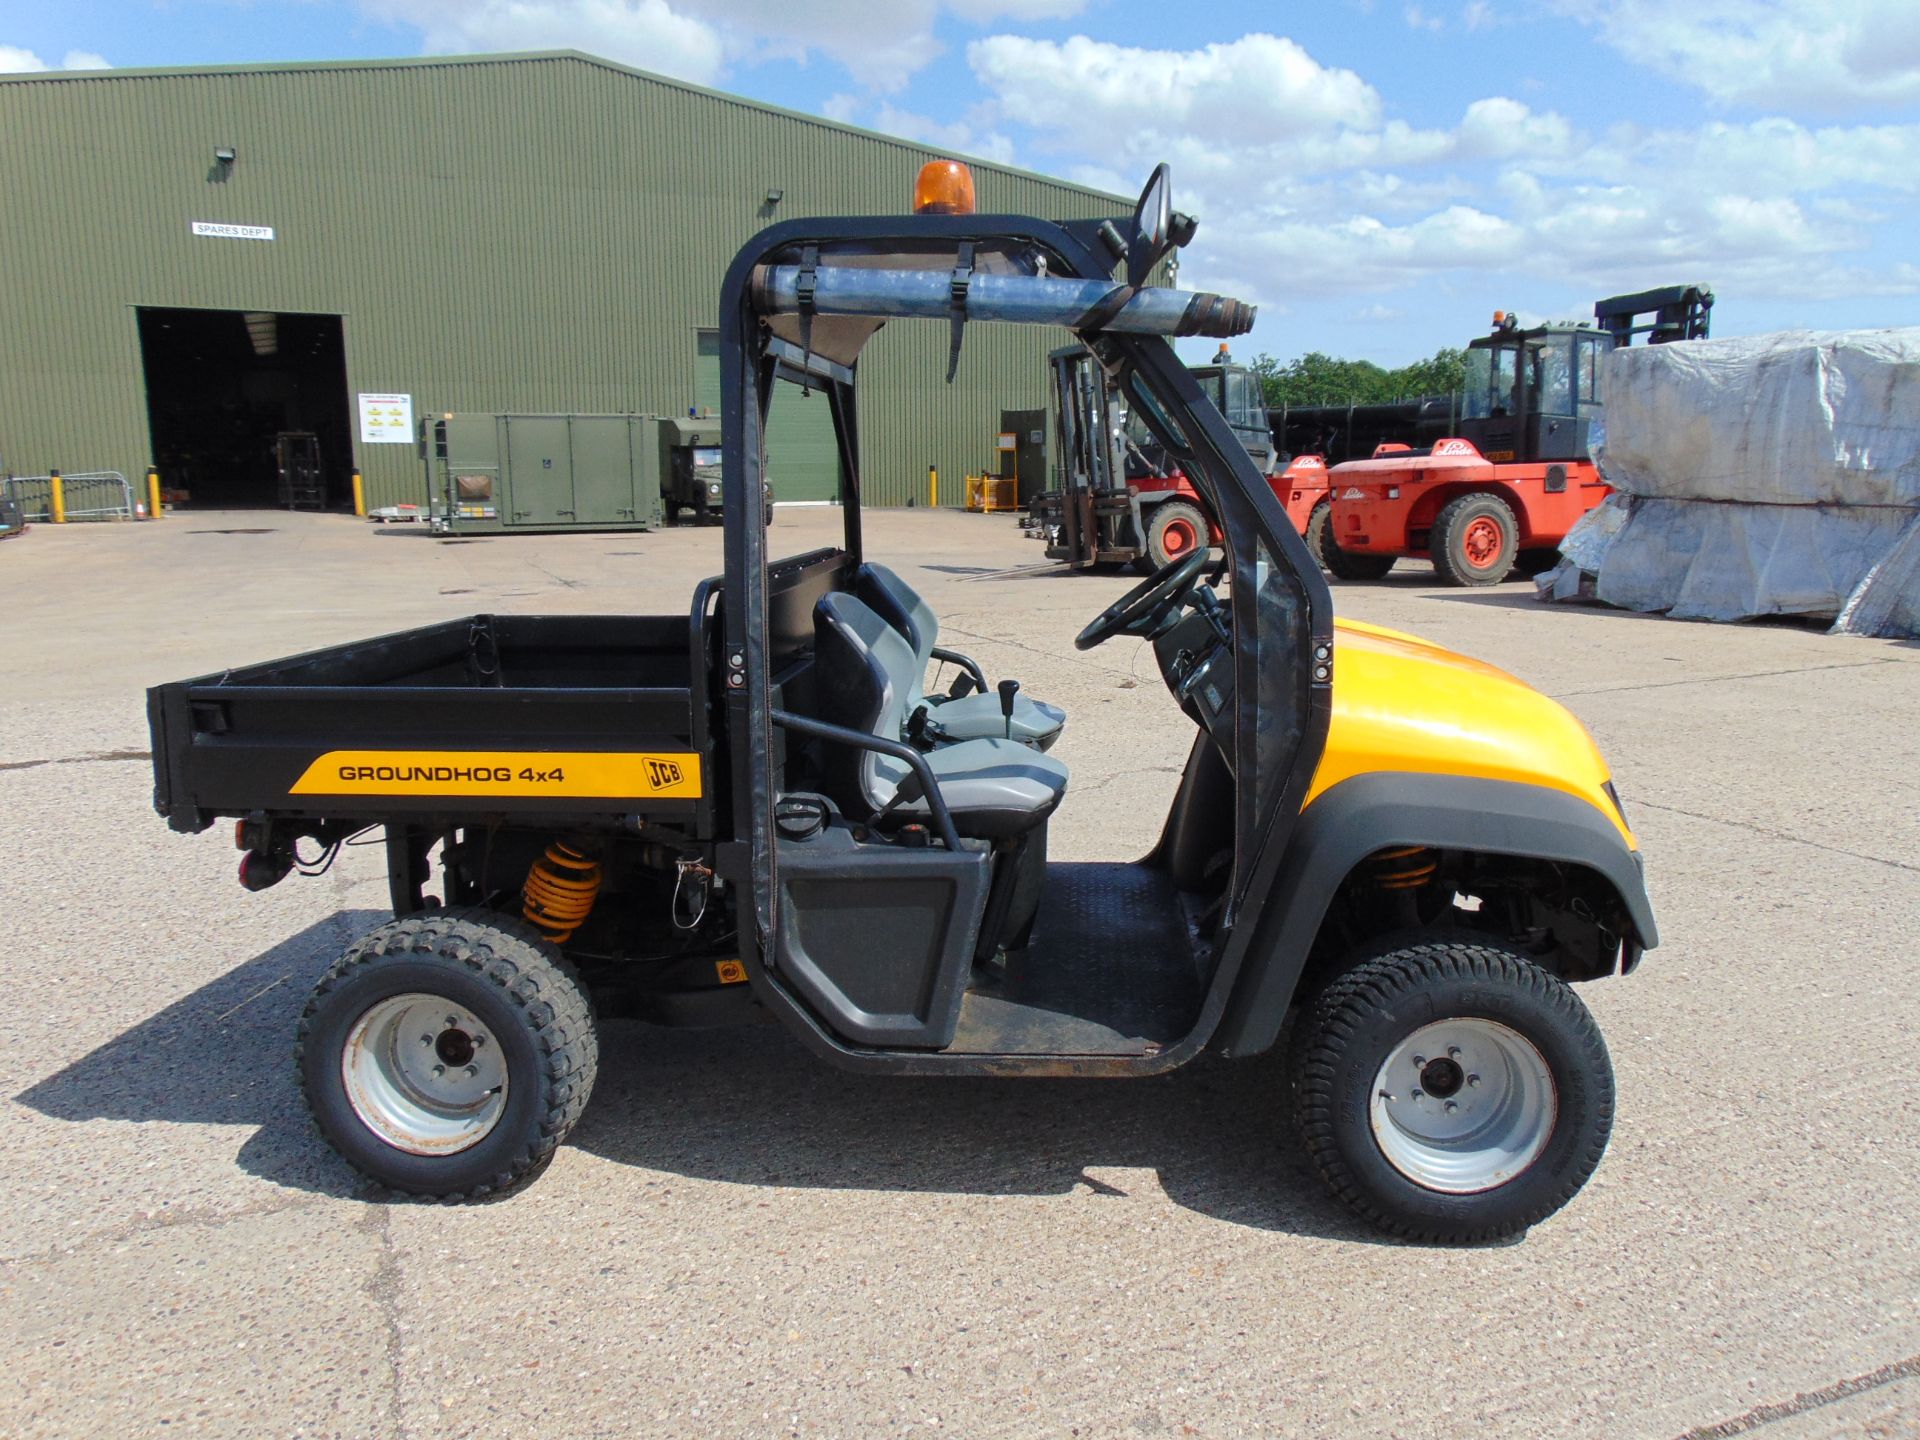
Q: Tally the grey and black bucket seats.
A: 2